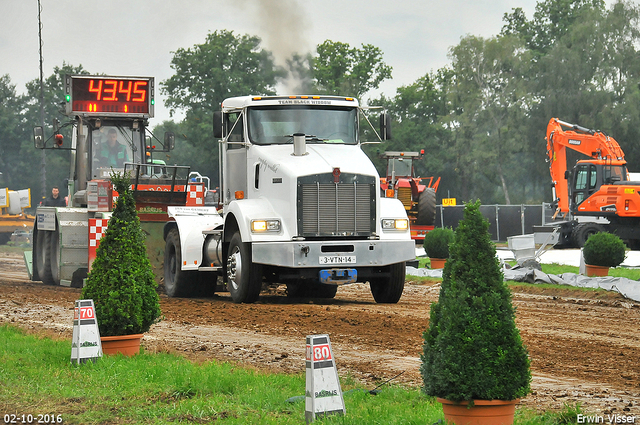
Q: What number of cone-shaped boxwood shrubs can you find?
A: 2